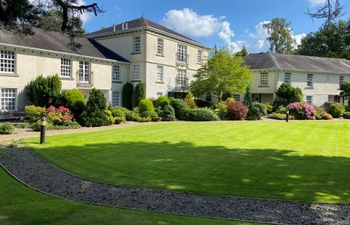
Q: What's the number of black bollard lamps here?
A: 2